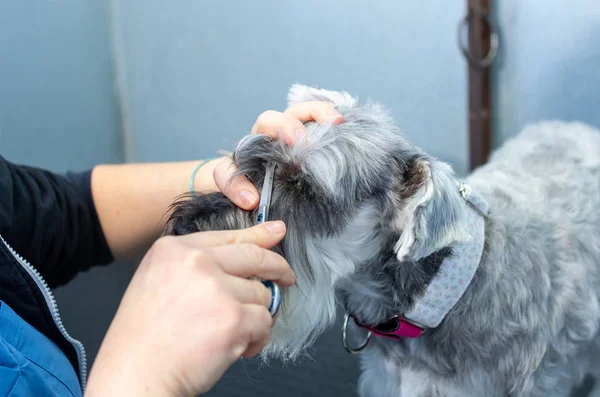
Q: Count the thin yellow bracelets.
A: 0